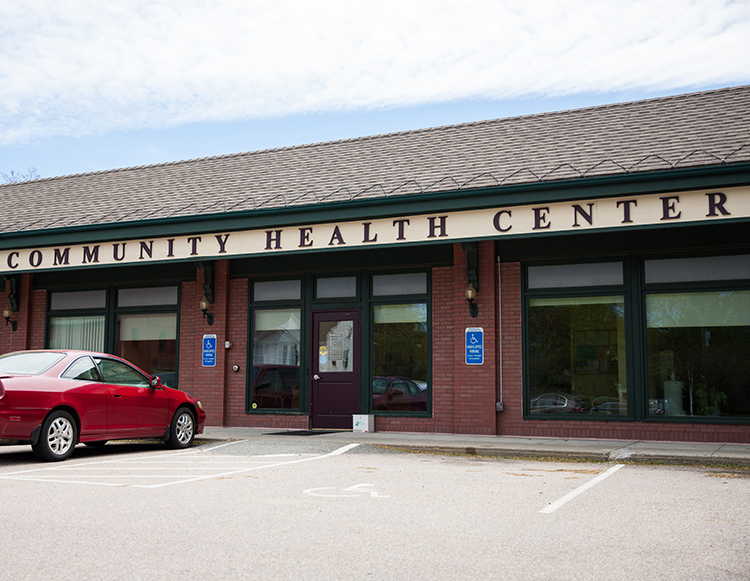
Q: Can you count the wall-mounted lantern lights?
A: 3